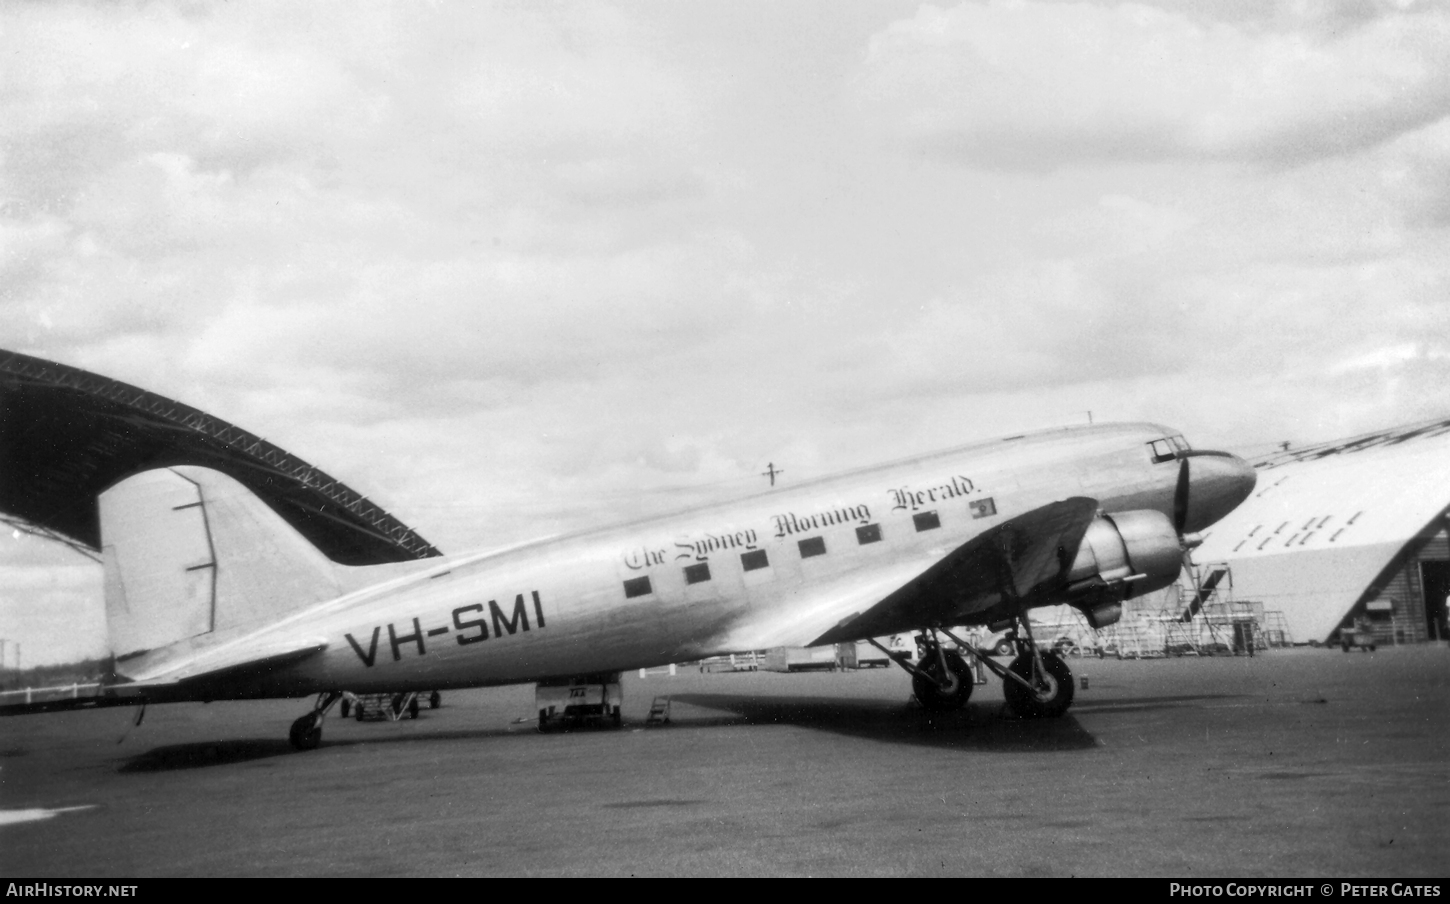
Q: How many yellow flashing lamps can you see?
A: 0